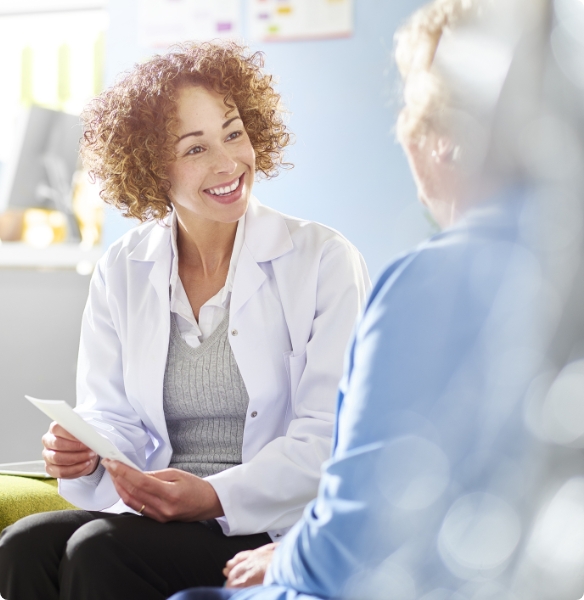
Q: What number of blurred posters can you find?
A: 2